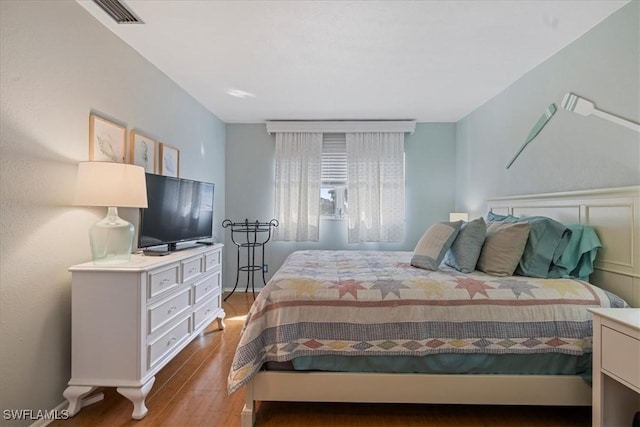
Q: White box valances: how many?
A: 1